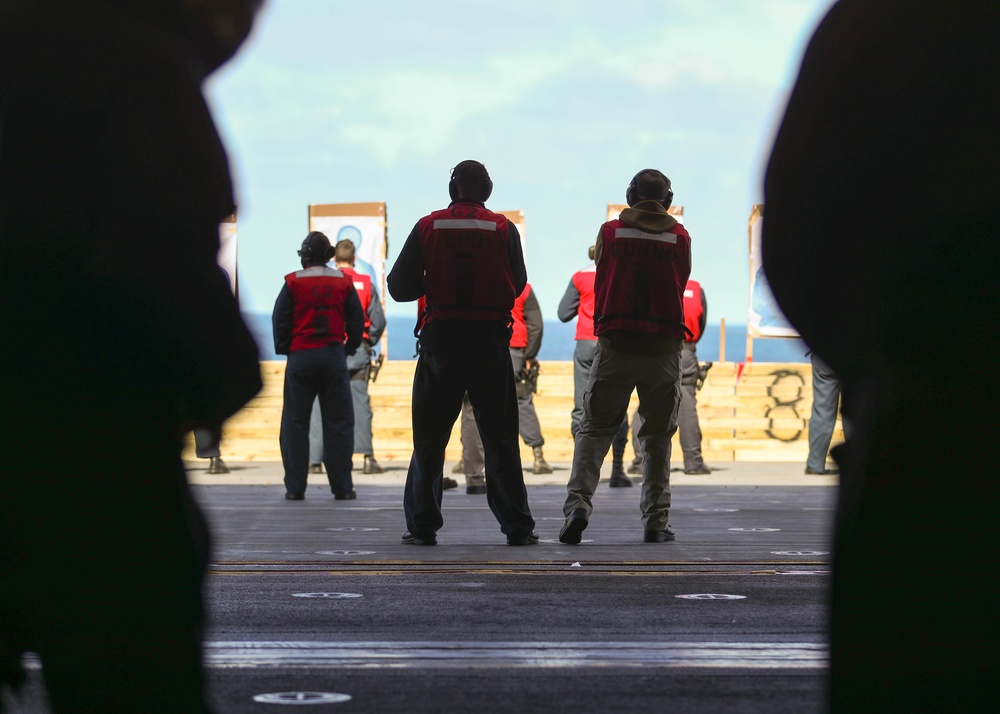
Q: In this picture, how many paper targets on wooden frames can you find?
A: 5